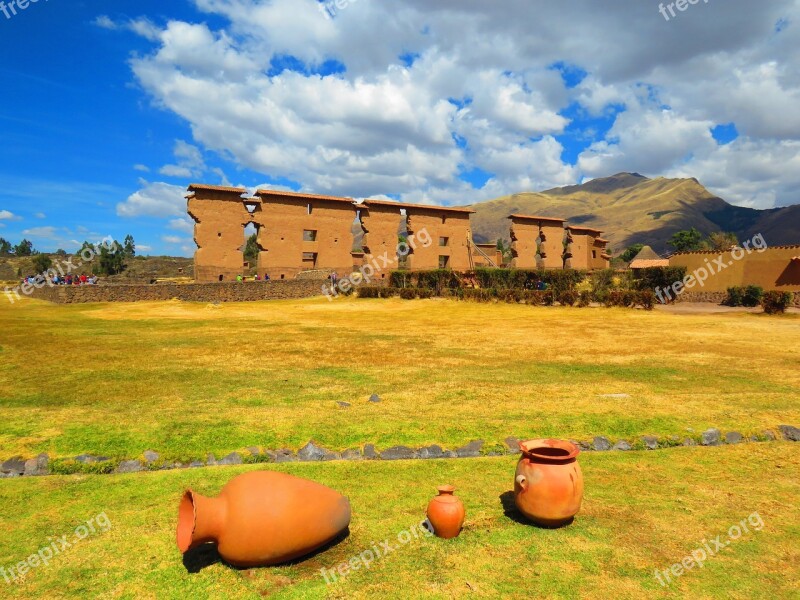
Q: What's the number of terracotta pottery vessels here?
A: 3